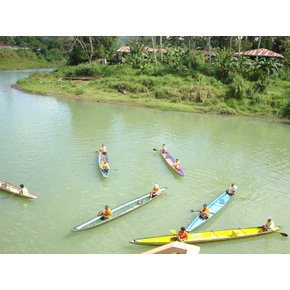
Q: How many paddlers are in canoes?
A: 11